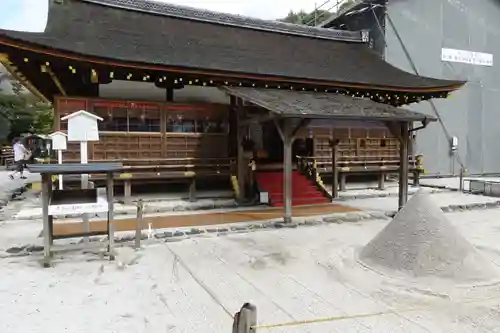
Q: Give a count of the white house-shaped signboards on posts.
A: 2